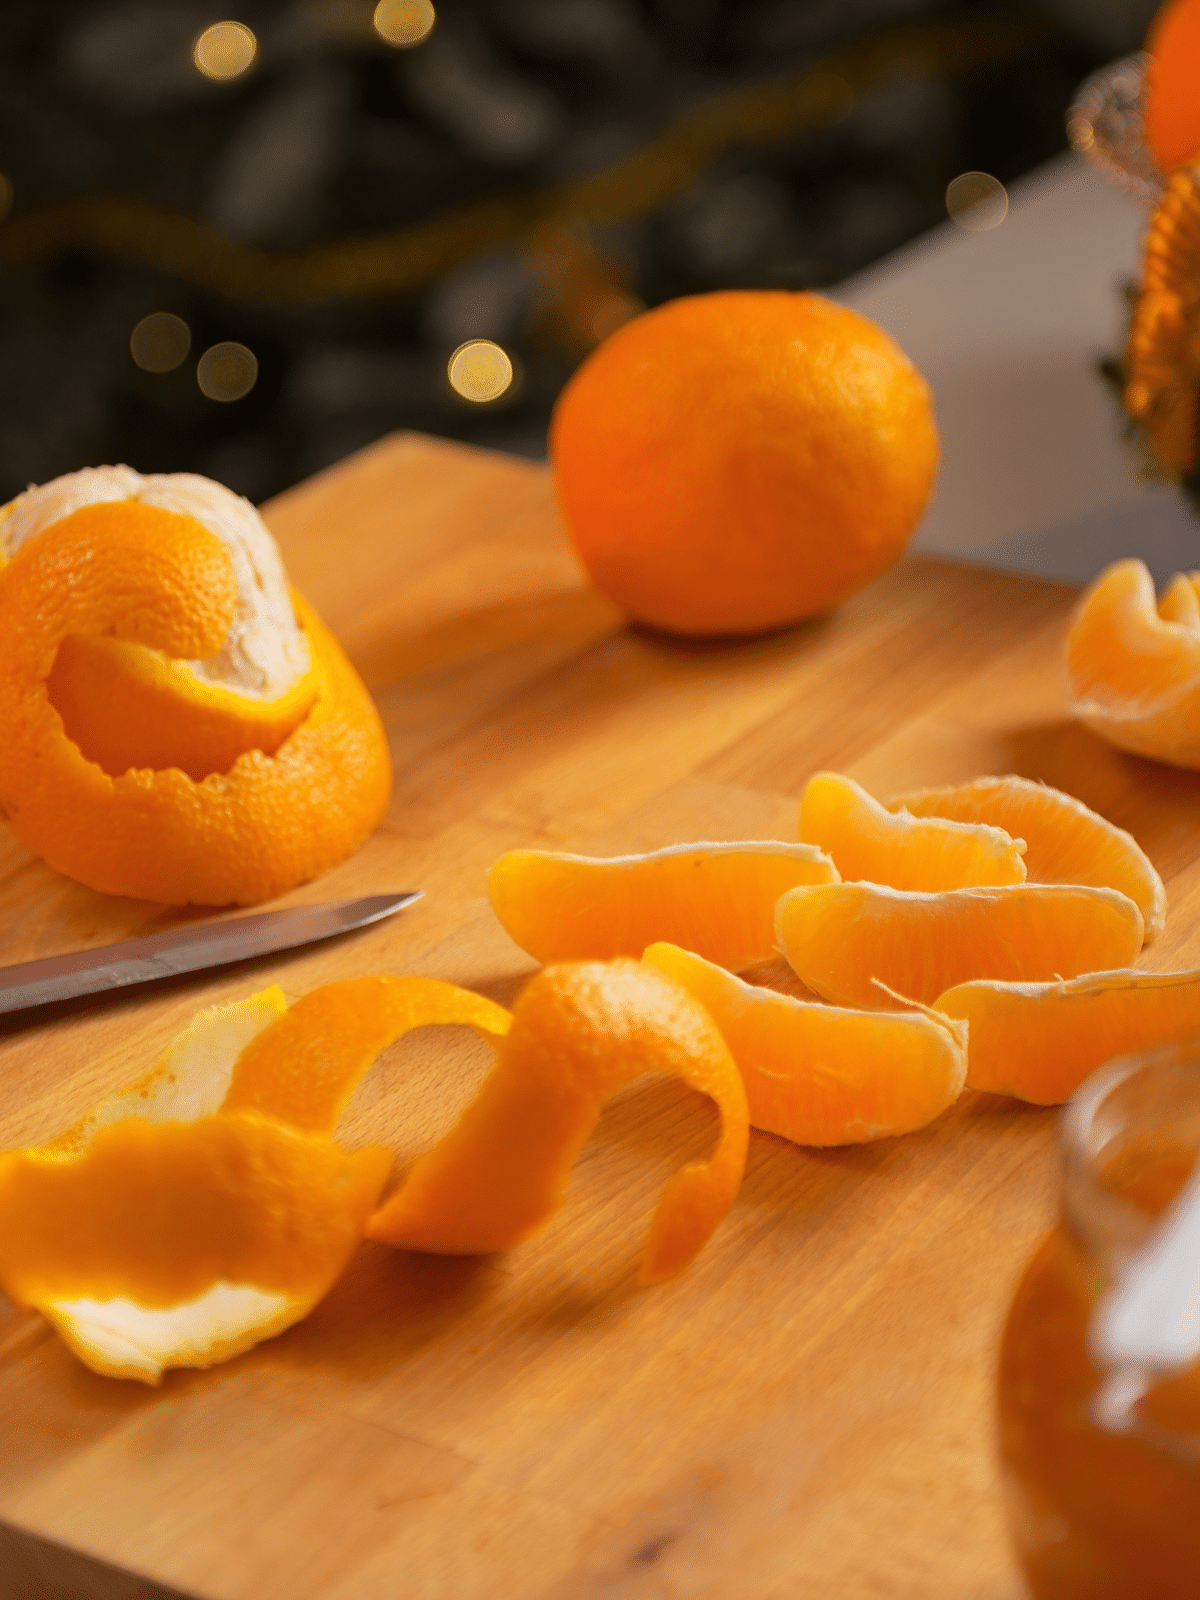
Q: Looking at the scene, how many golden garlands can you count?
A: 1